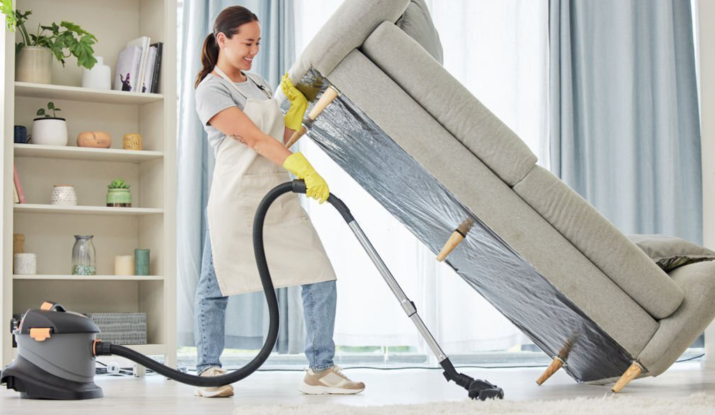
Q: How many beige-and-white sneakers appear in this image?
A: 2